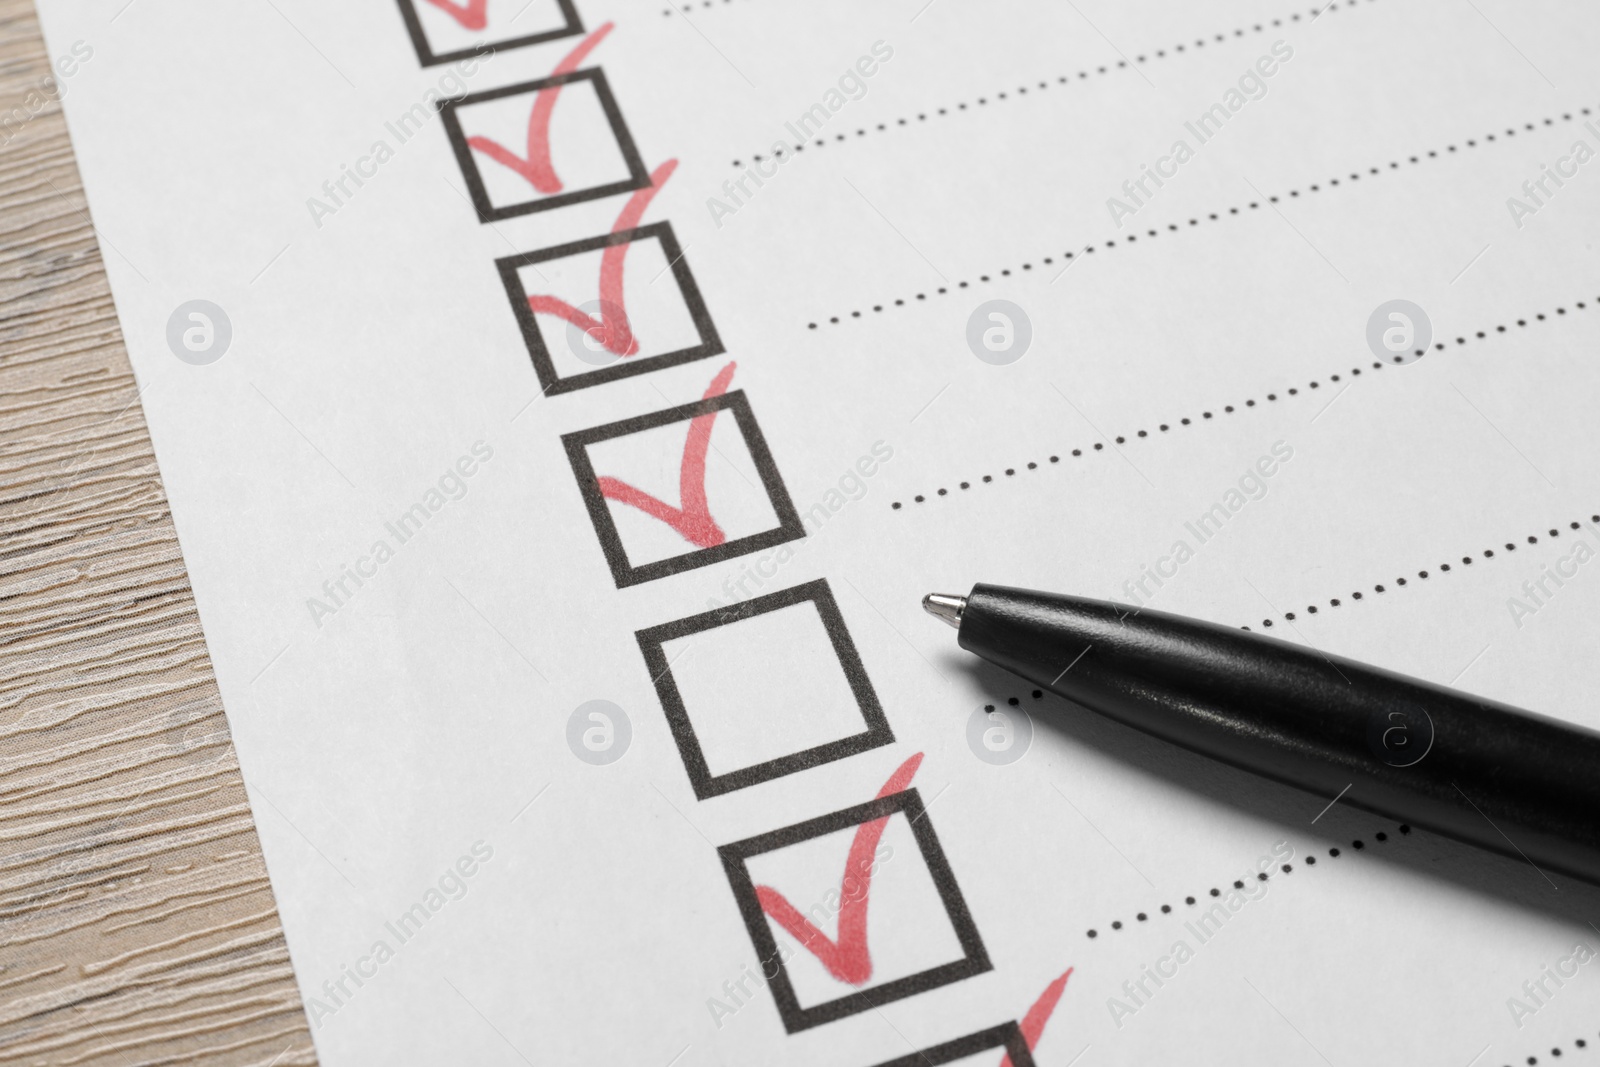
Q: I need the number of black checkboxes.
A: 7